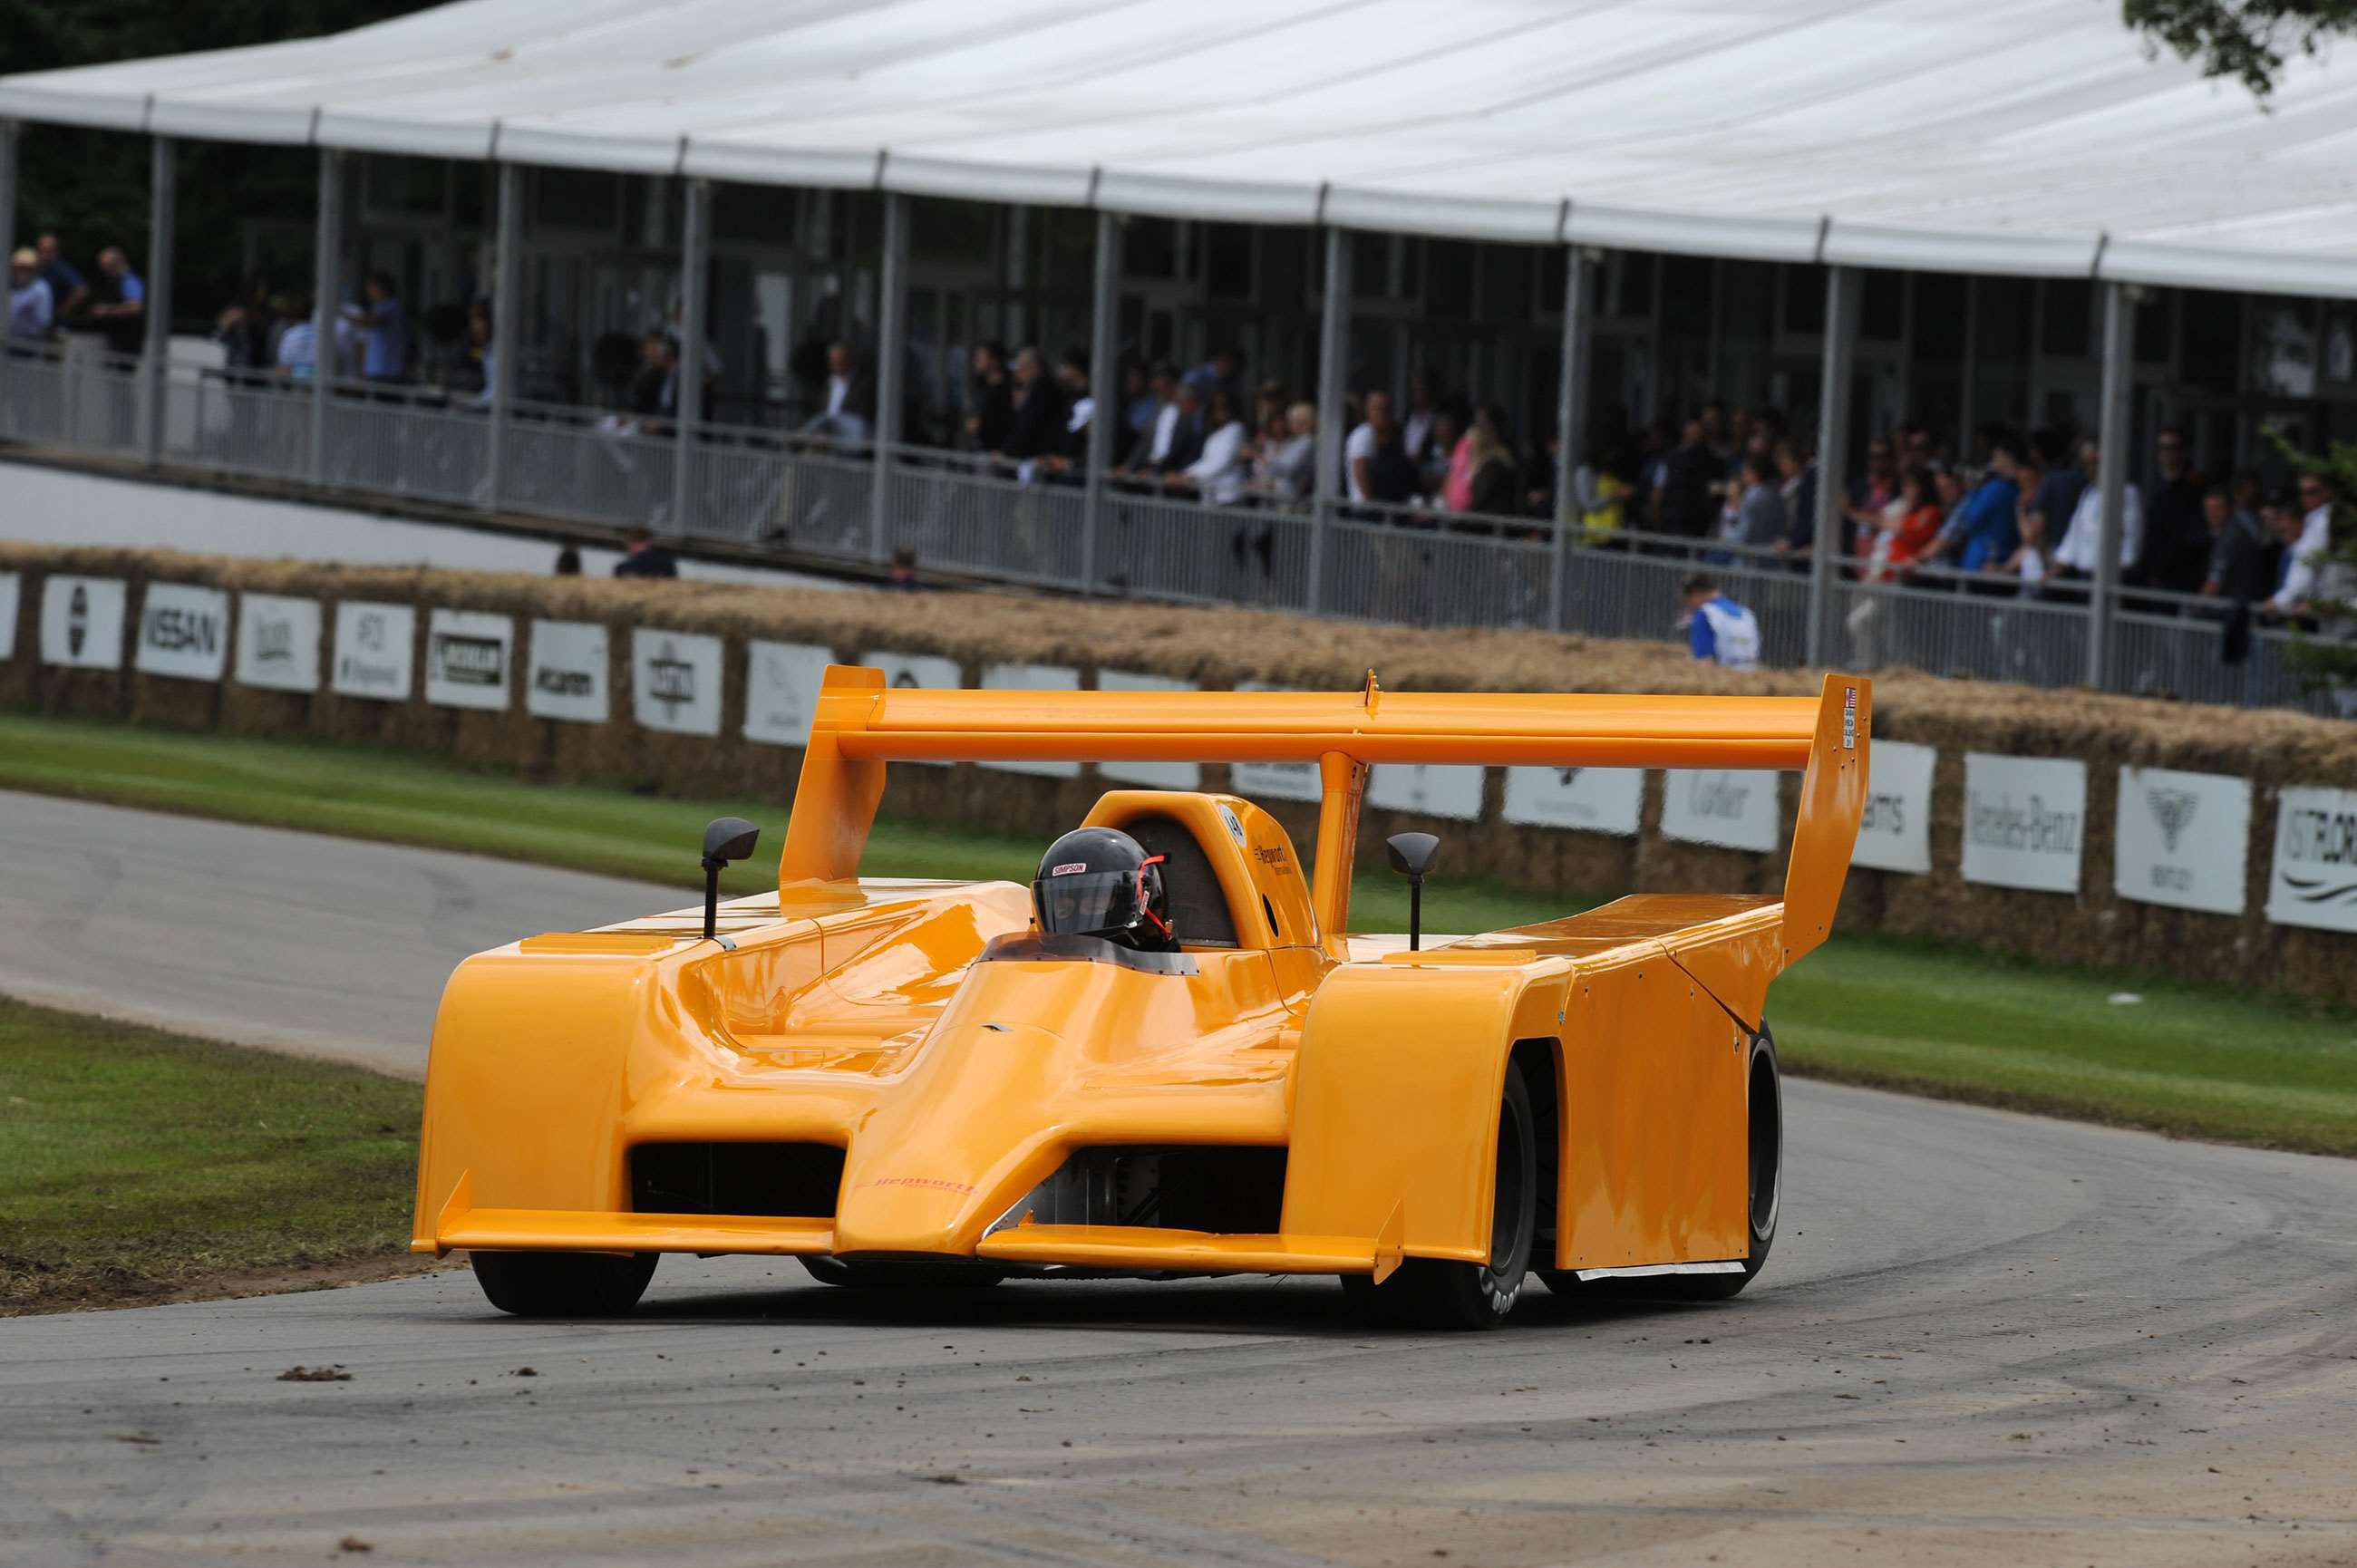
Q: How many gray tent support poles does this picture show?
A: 11